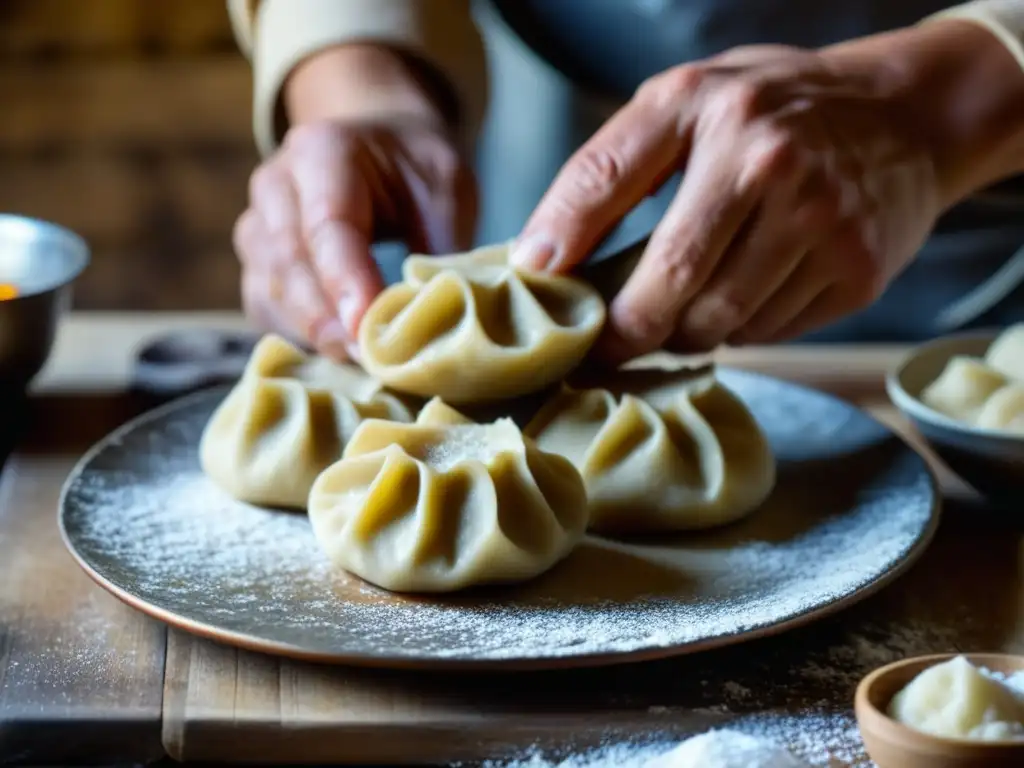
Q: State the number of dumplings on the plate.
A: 4